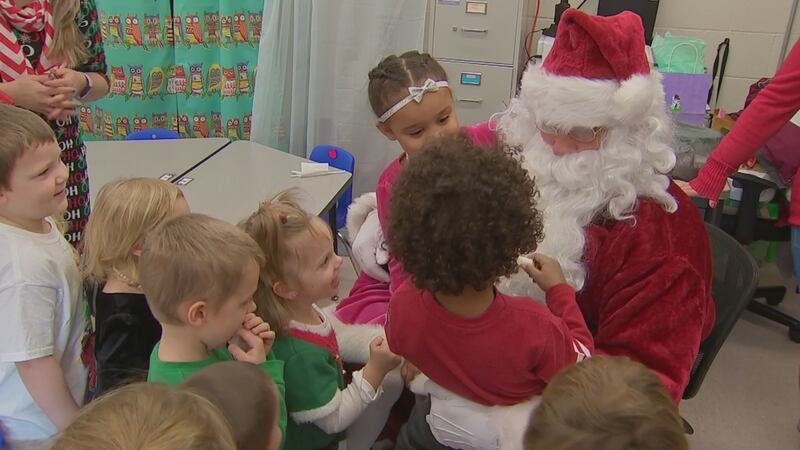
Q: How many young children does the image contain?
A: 9